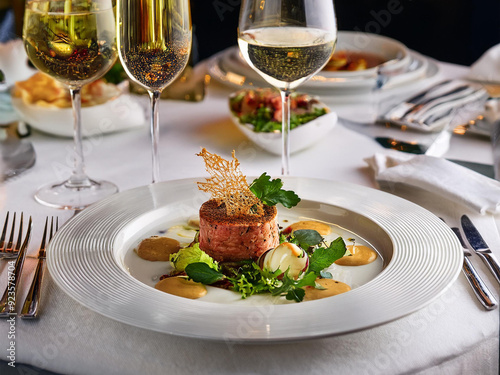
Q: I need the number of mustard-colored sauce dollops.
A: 5